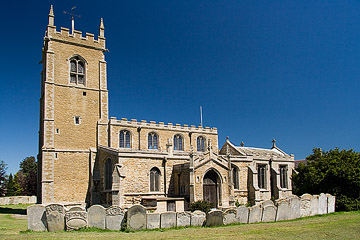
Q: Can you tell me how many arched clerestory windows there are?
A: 4